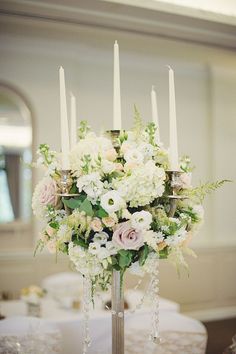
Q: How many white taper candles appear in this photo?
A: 5